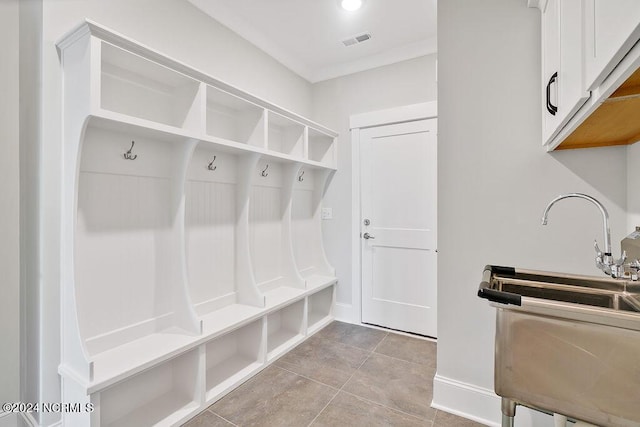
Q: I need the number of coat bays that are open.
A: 4